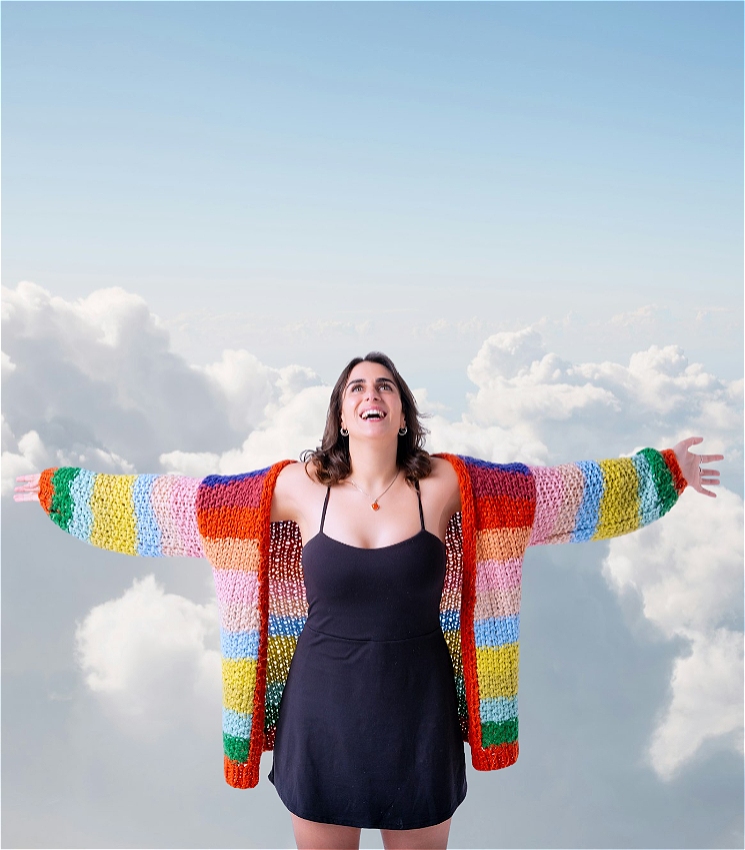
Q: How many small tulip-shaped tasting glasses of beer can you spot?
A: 0